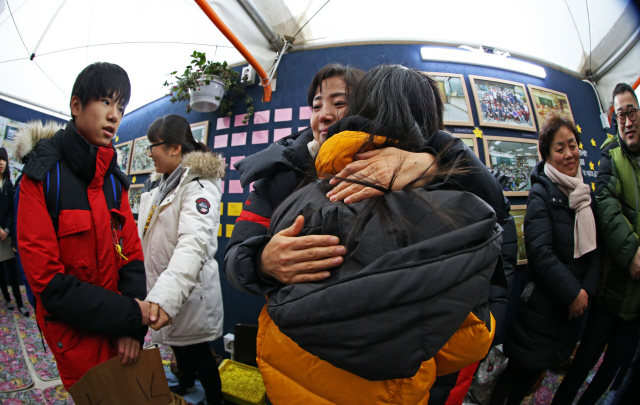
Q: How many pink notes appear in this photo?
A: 15